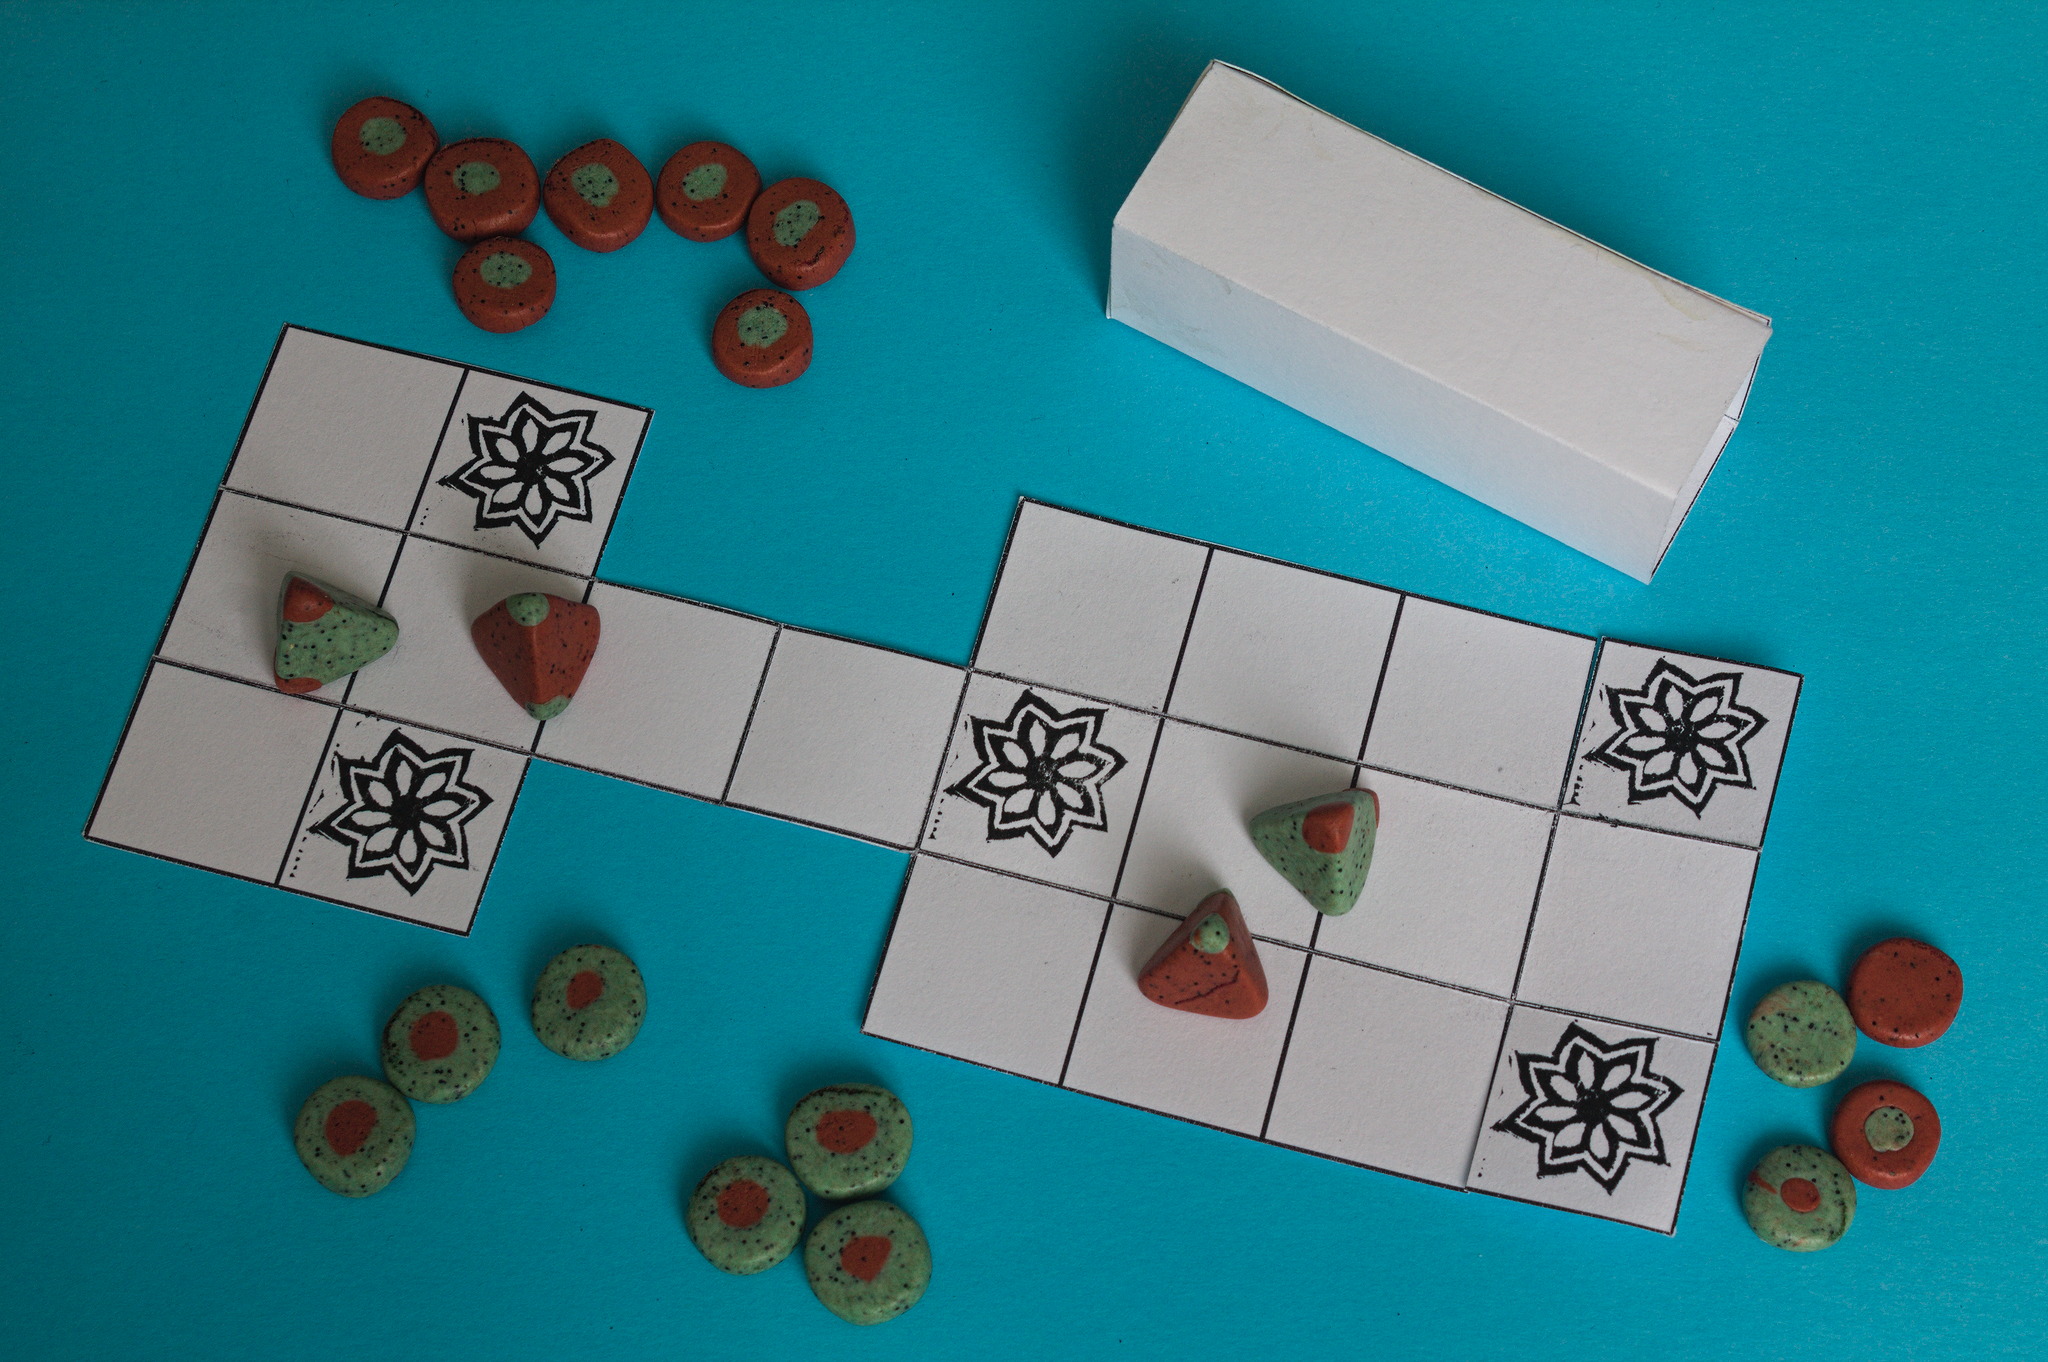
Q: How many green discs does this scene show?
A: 8